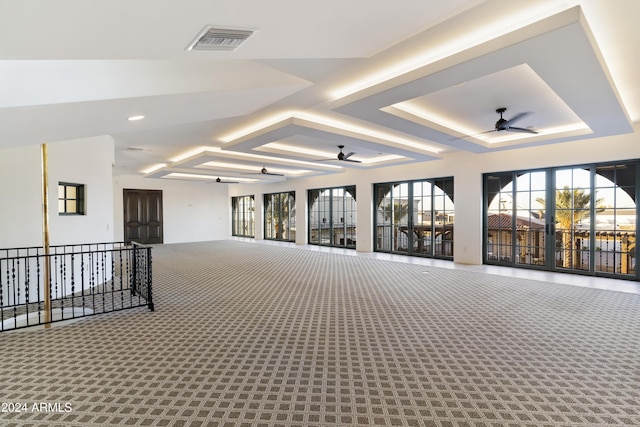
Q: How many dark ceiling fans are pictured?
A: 4